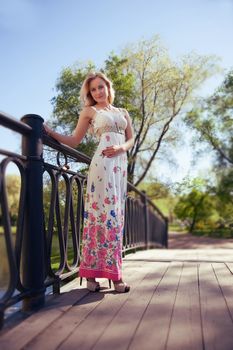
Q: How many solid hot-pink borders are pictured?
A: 1